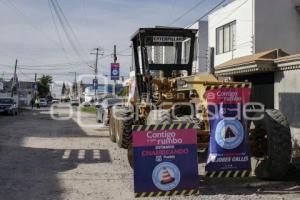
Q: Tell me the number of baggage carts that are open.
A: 0